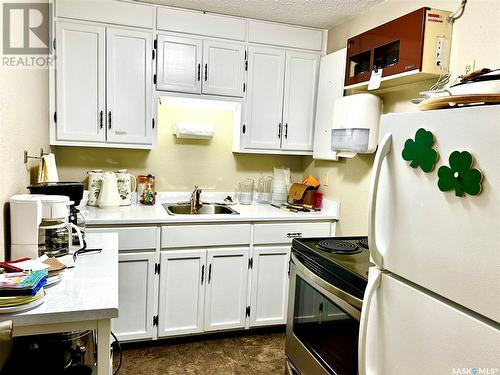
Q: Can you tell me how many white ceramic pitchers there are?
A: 3